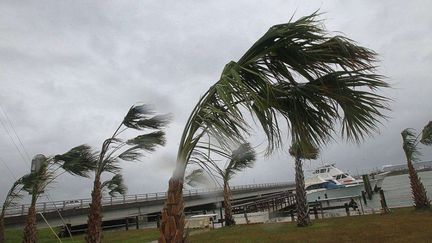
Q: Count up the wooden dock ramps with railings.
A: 1